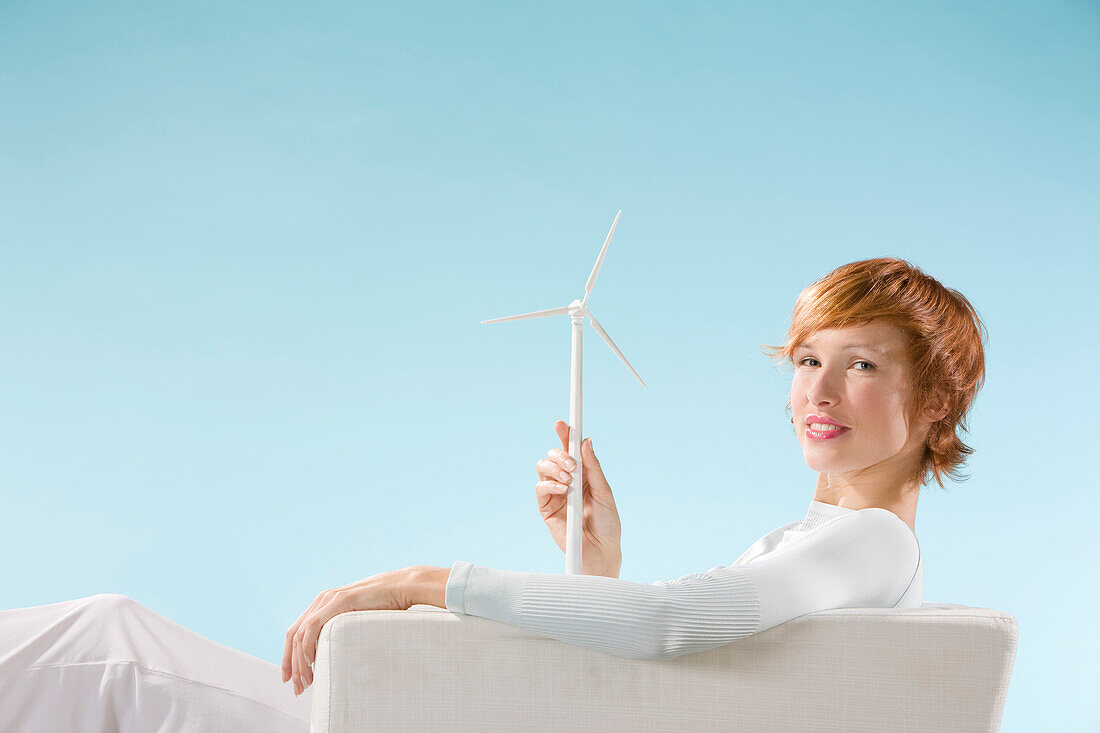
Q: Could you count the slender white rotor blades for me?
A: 3